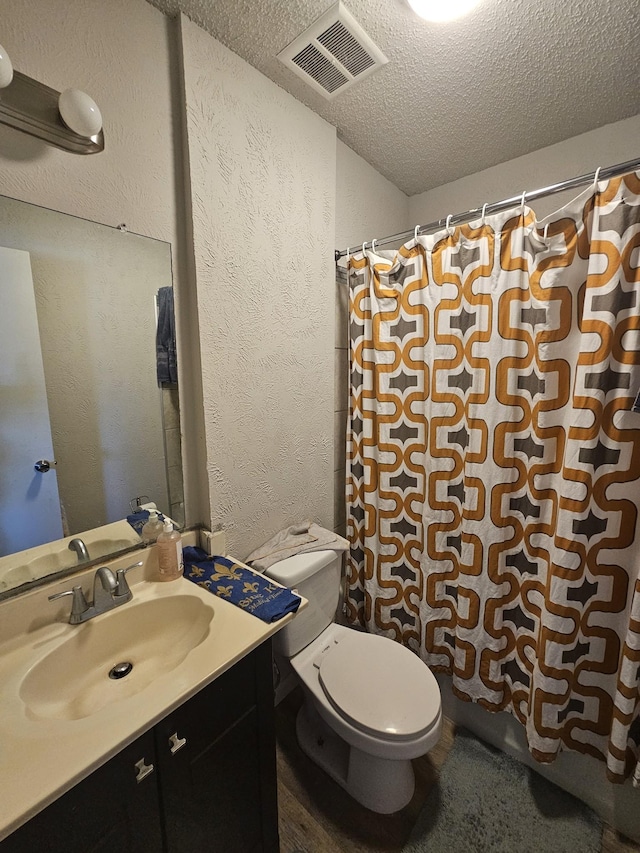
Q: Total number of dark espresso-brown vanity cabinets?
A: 1